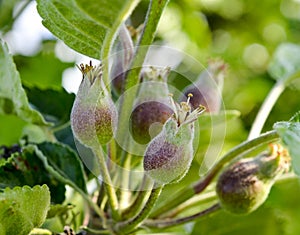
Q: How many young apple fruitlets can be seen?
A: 6